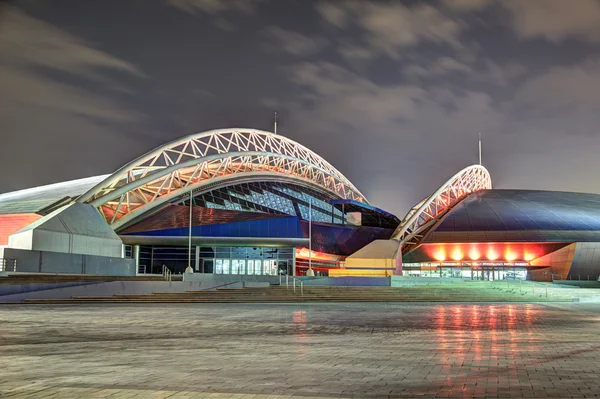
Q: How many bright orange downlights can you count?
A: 6